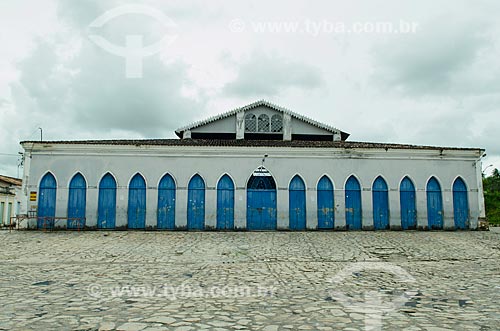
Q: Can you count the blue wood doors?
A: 15